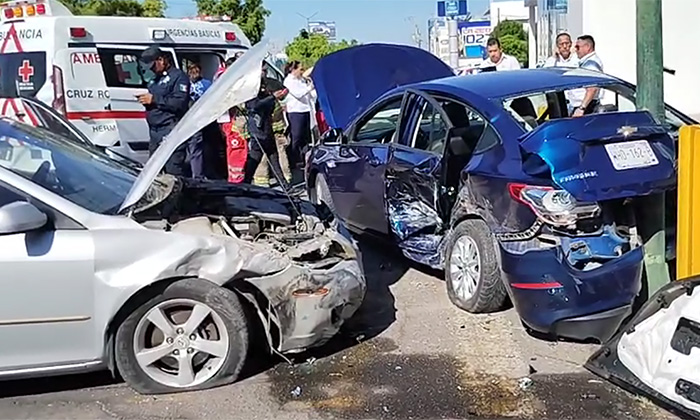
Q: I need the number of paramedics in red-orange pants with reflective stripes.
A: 1